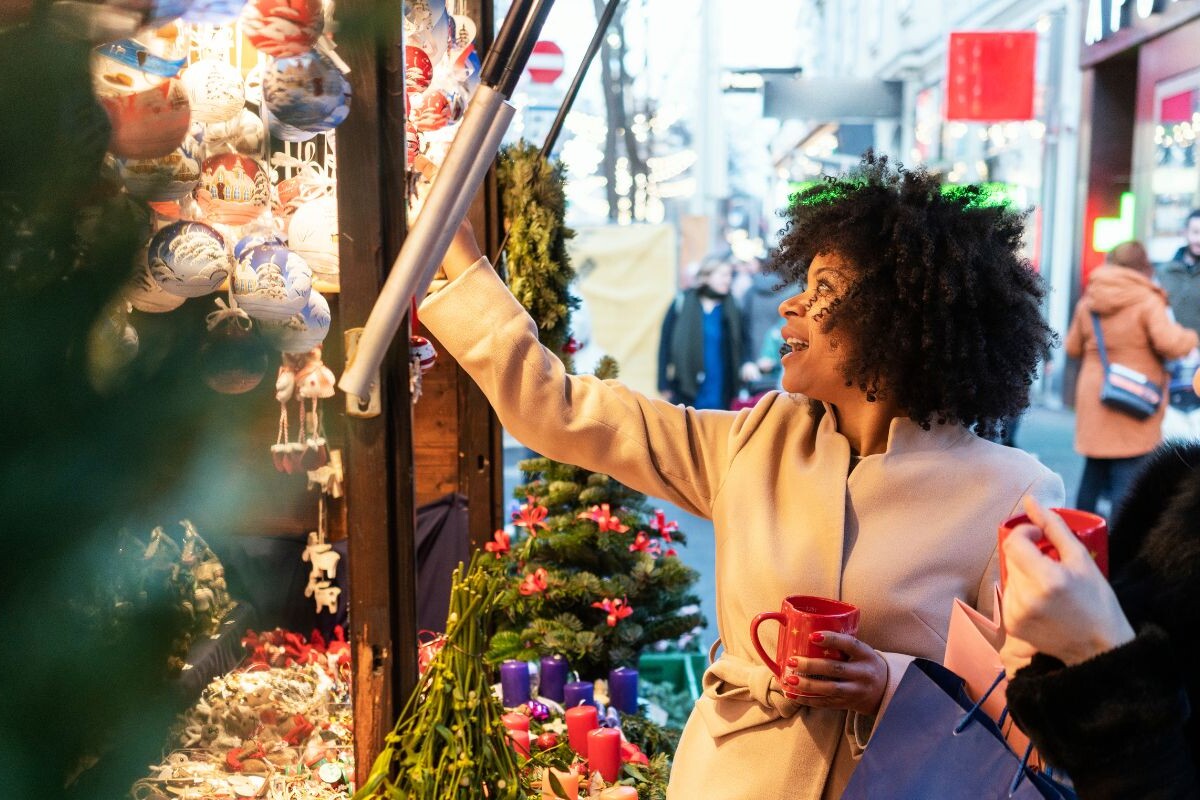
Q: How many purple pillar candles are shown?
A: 4